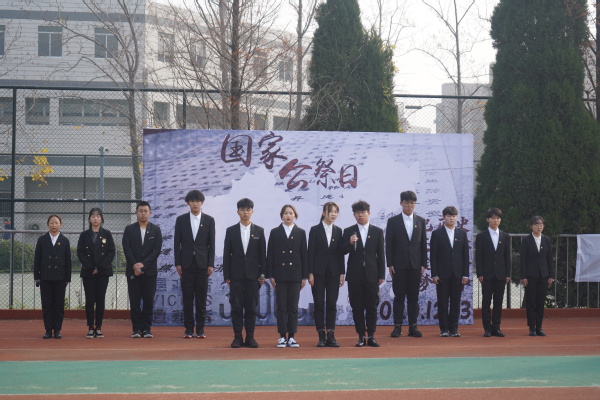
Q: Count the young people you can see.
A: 12